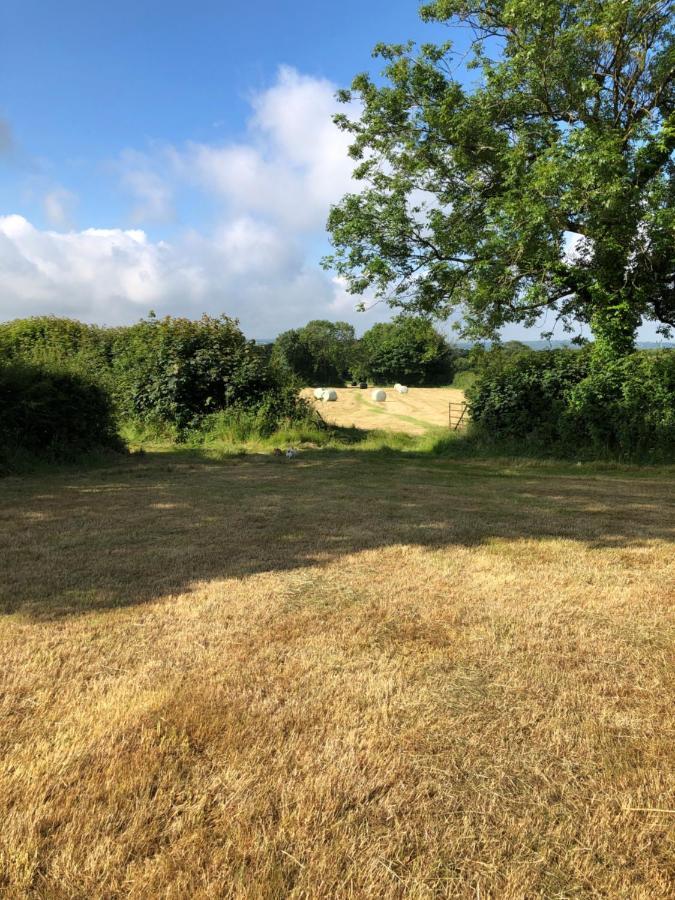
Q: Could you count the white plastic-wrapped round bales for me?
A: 5